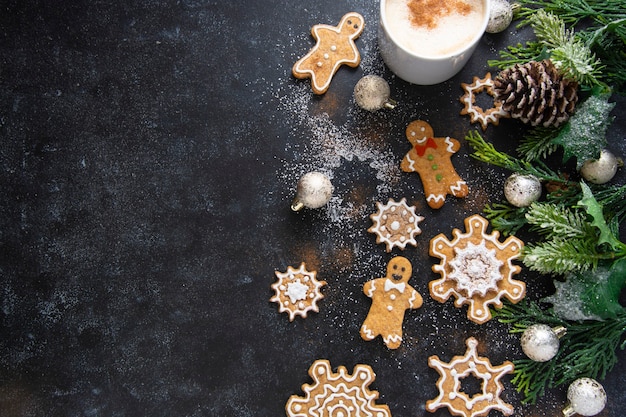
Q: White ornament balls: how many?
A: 7